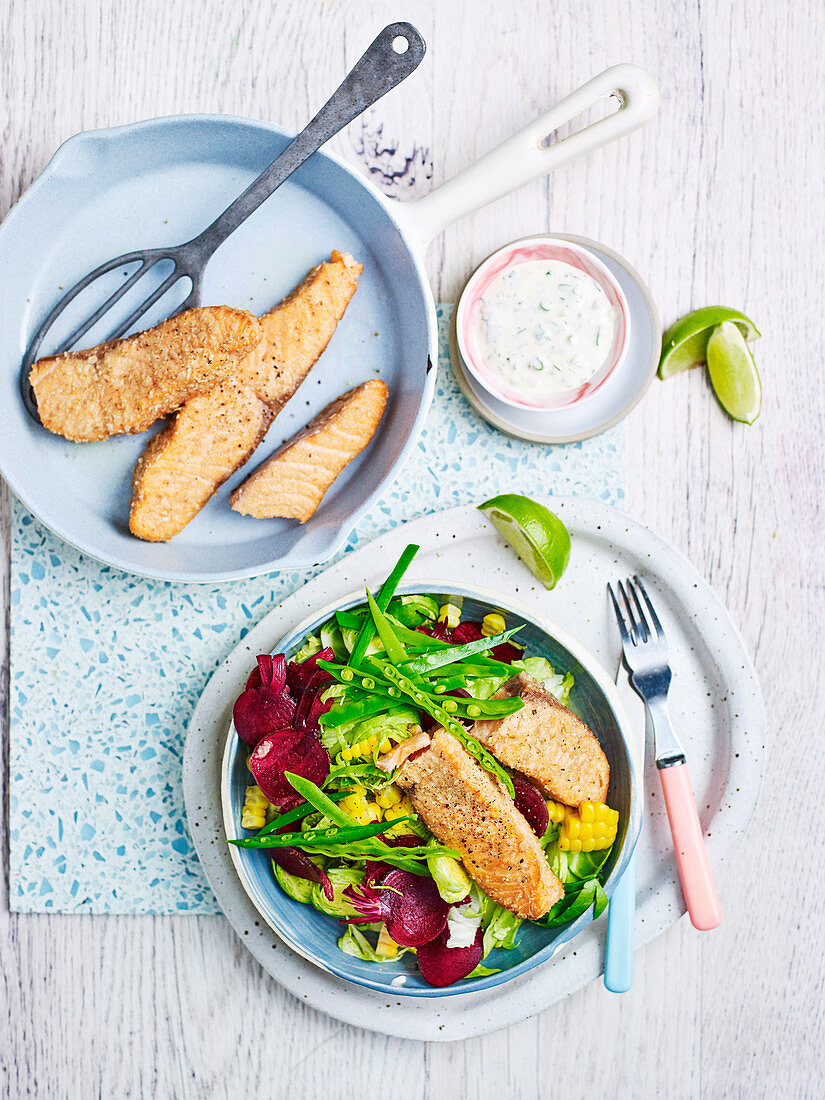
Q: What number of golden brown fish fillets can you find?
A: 5